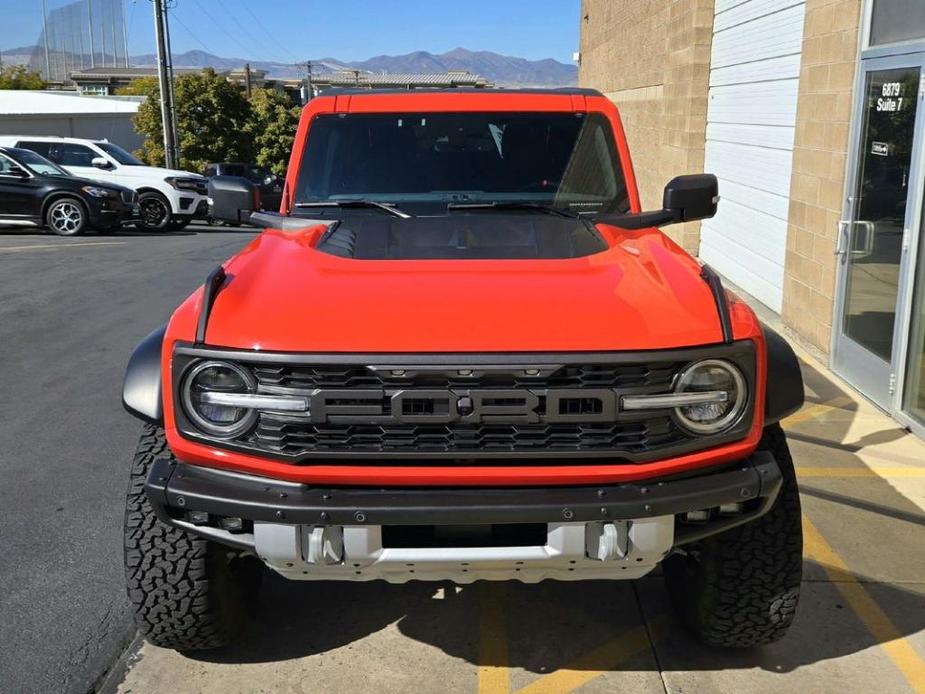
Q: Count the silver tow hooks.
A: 2